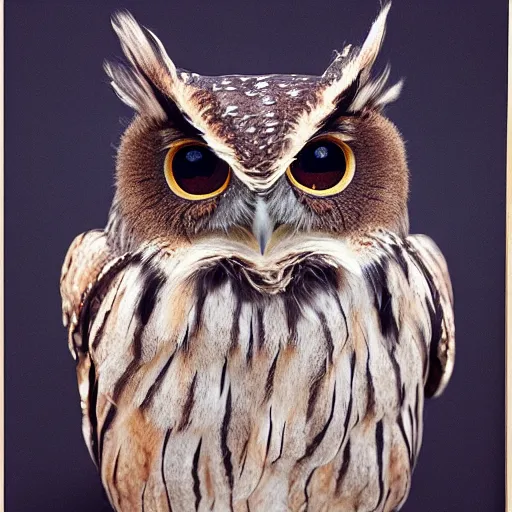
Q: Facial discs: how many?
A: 2